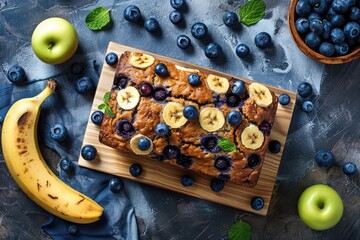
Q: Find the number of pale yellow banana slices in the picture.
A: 8